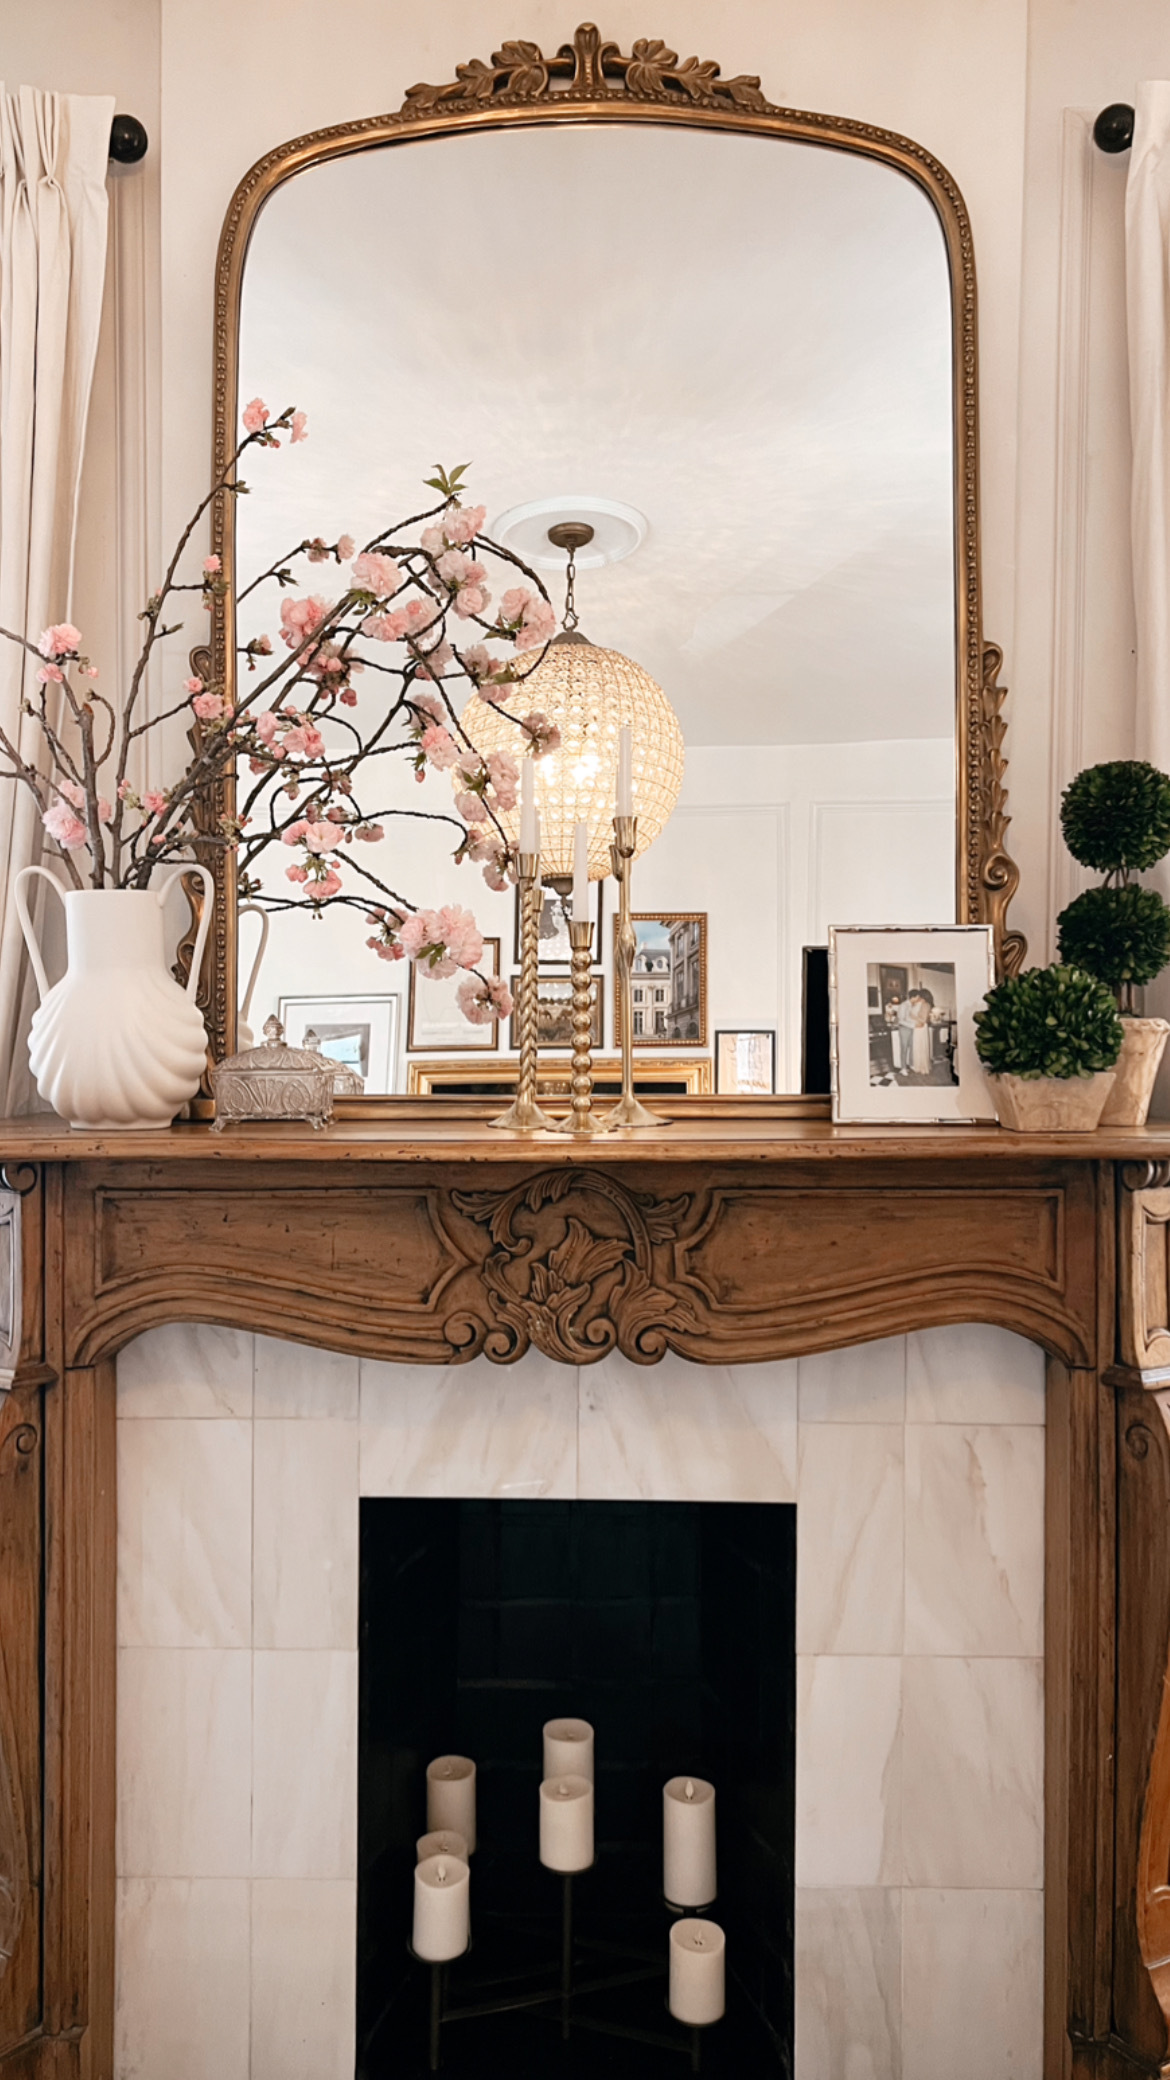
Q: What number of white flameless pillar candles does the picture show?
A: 7